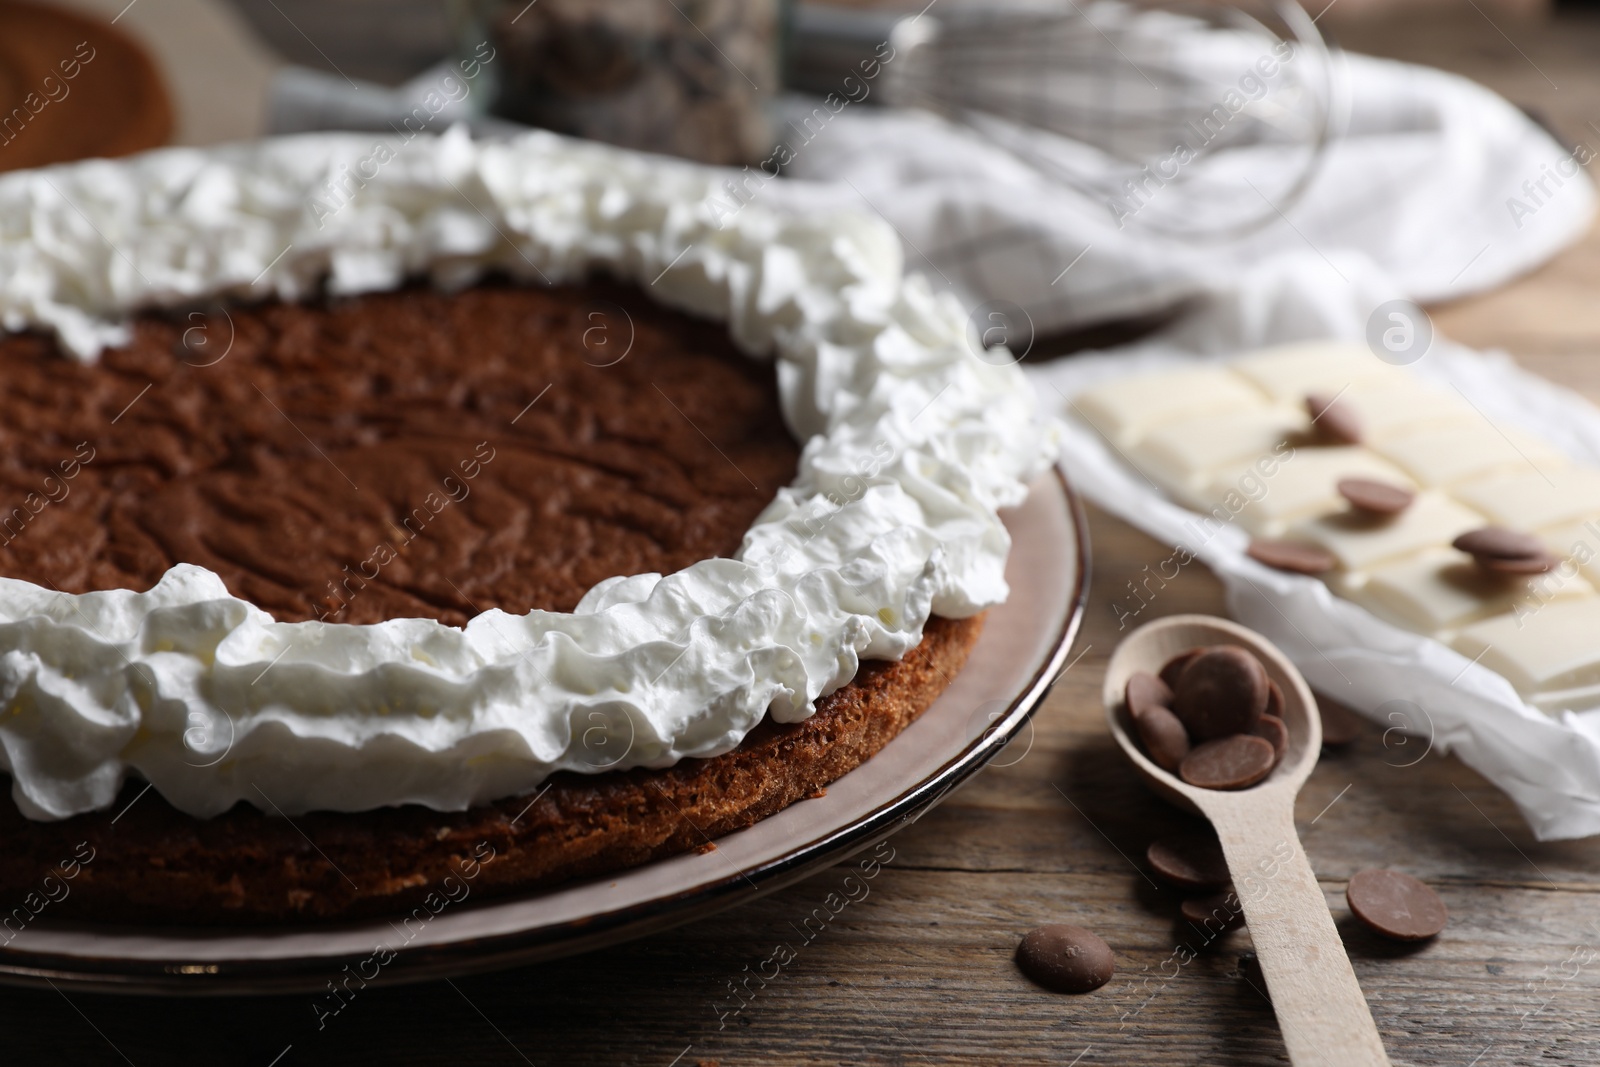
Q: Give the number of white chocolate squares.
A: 11